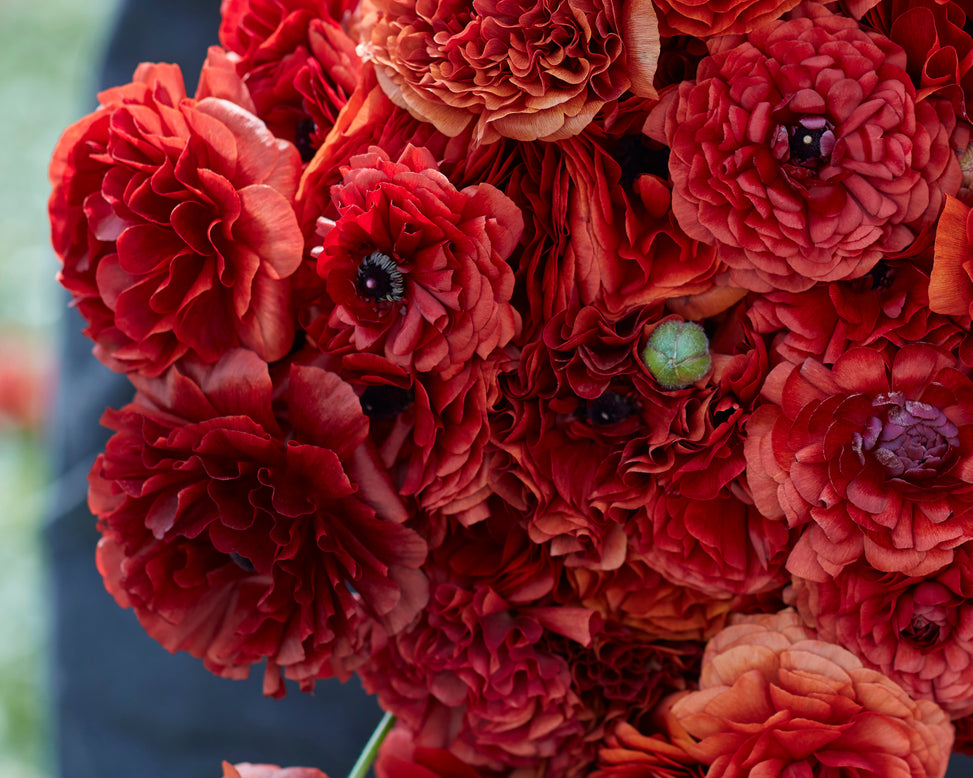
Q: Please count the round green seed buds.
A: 1